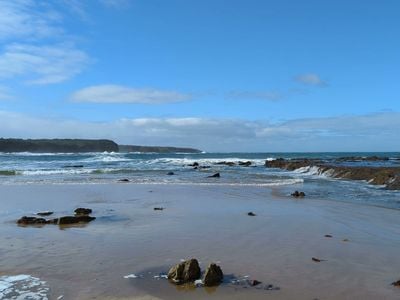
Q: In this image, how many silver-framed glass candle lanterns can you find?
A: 0